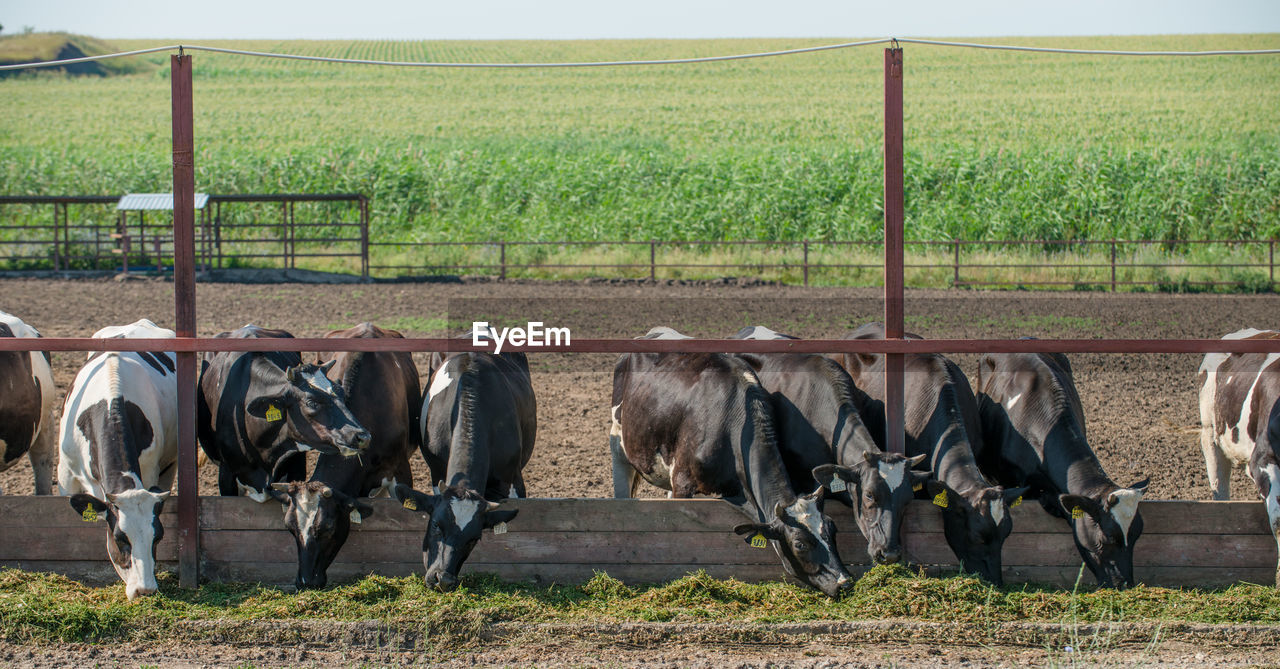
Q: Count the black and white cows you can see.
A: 10